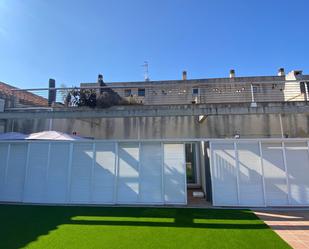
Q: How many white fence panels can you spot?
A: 13